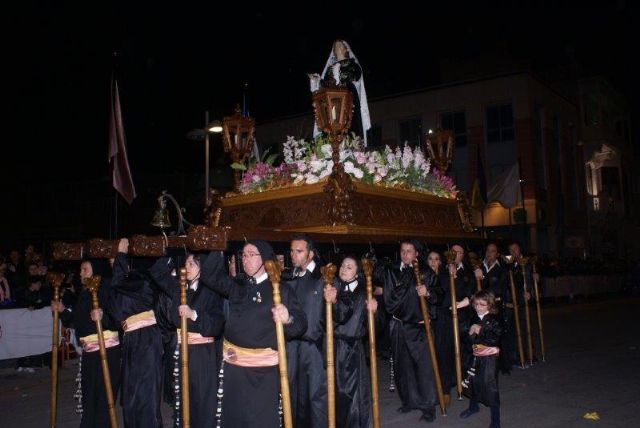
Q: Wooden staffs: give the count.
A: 12